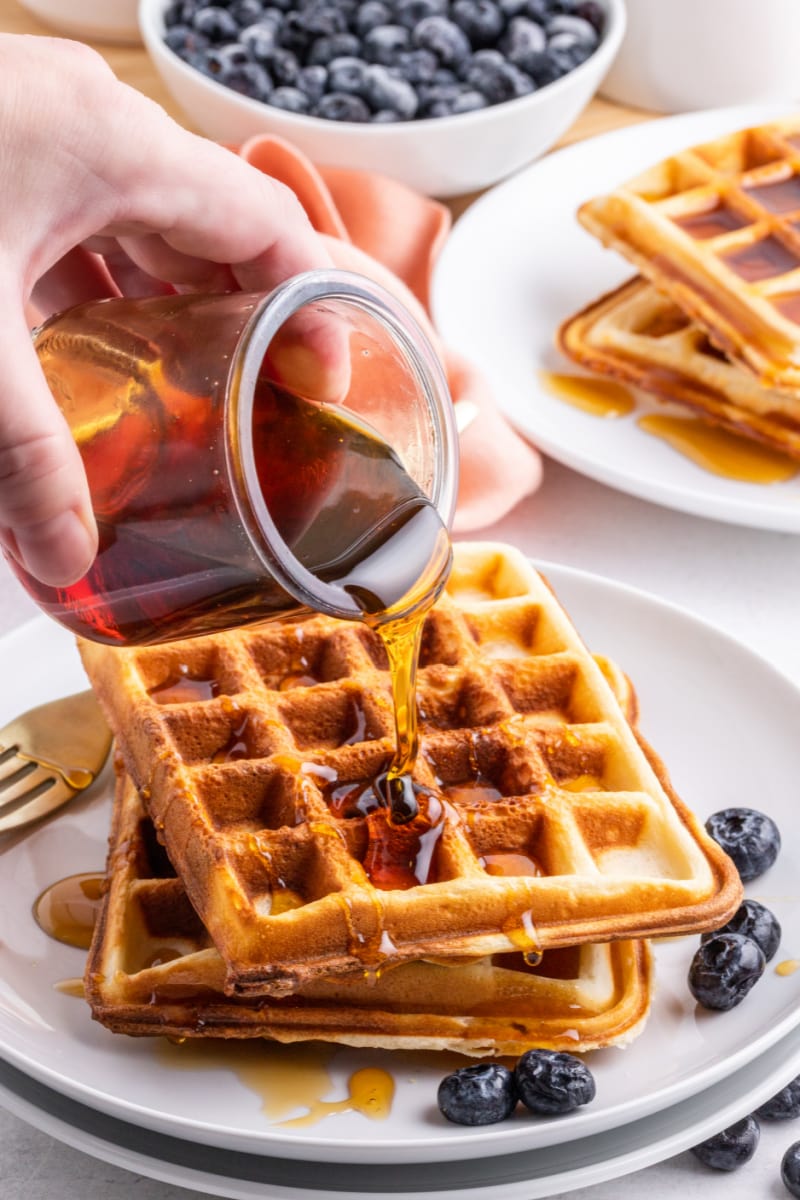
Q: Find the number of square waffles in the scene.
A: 4